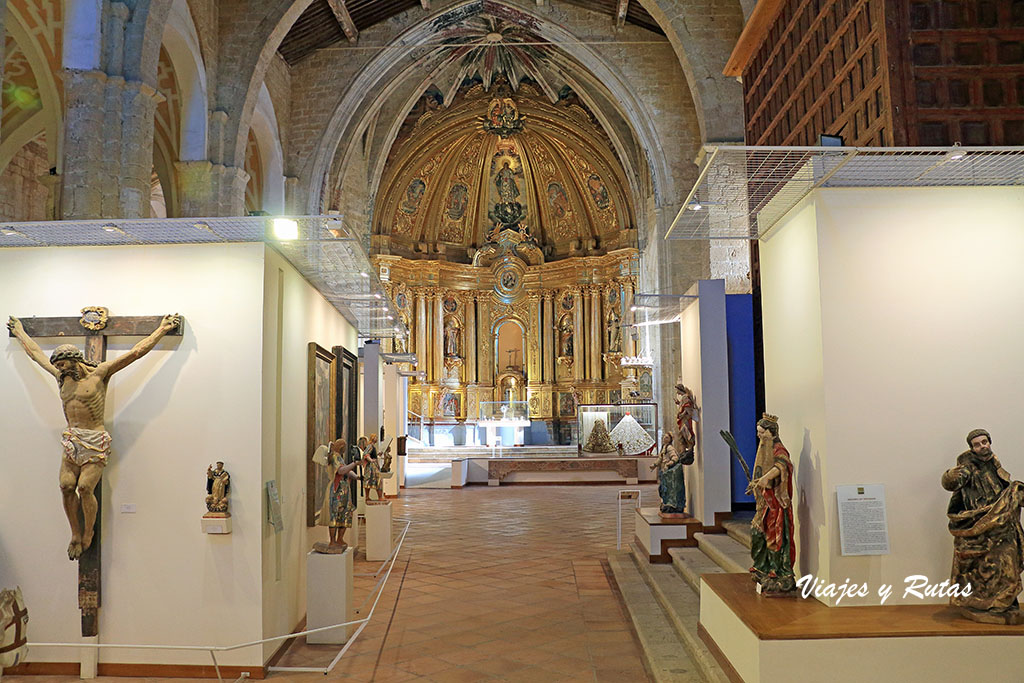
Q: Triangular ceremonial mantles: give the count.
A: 2